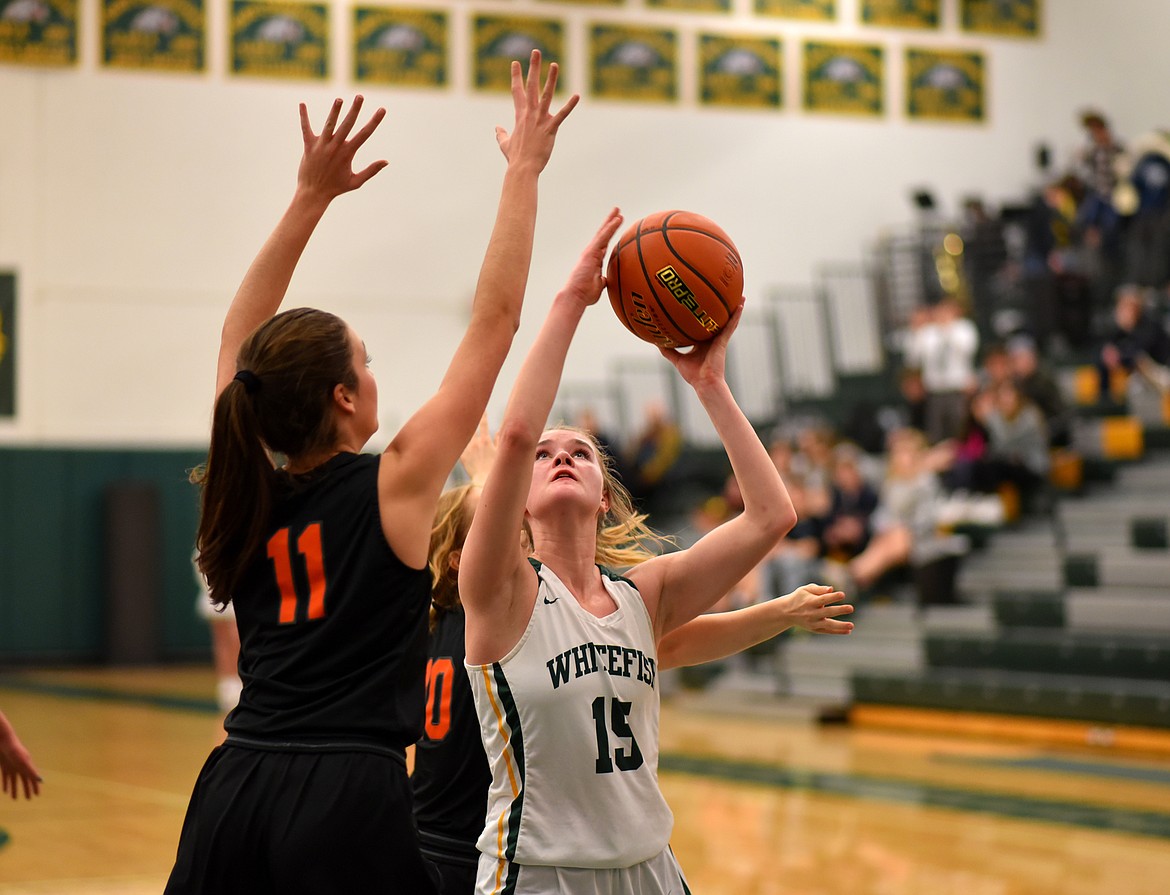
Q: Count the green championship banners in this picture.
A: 14